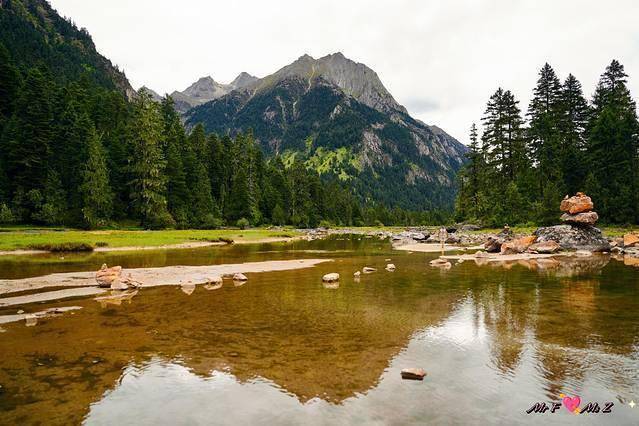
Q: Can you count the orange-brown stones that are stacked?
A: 2